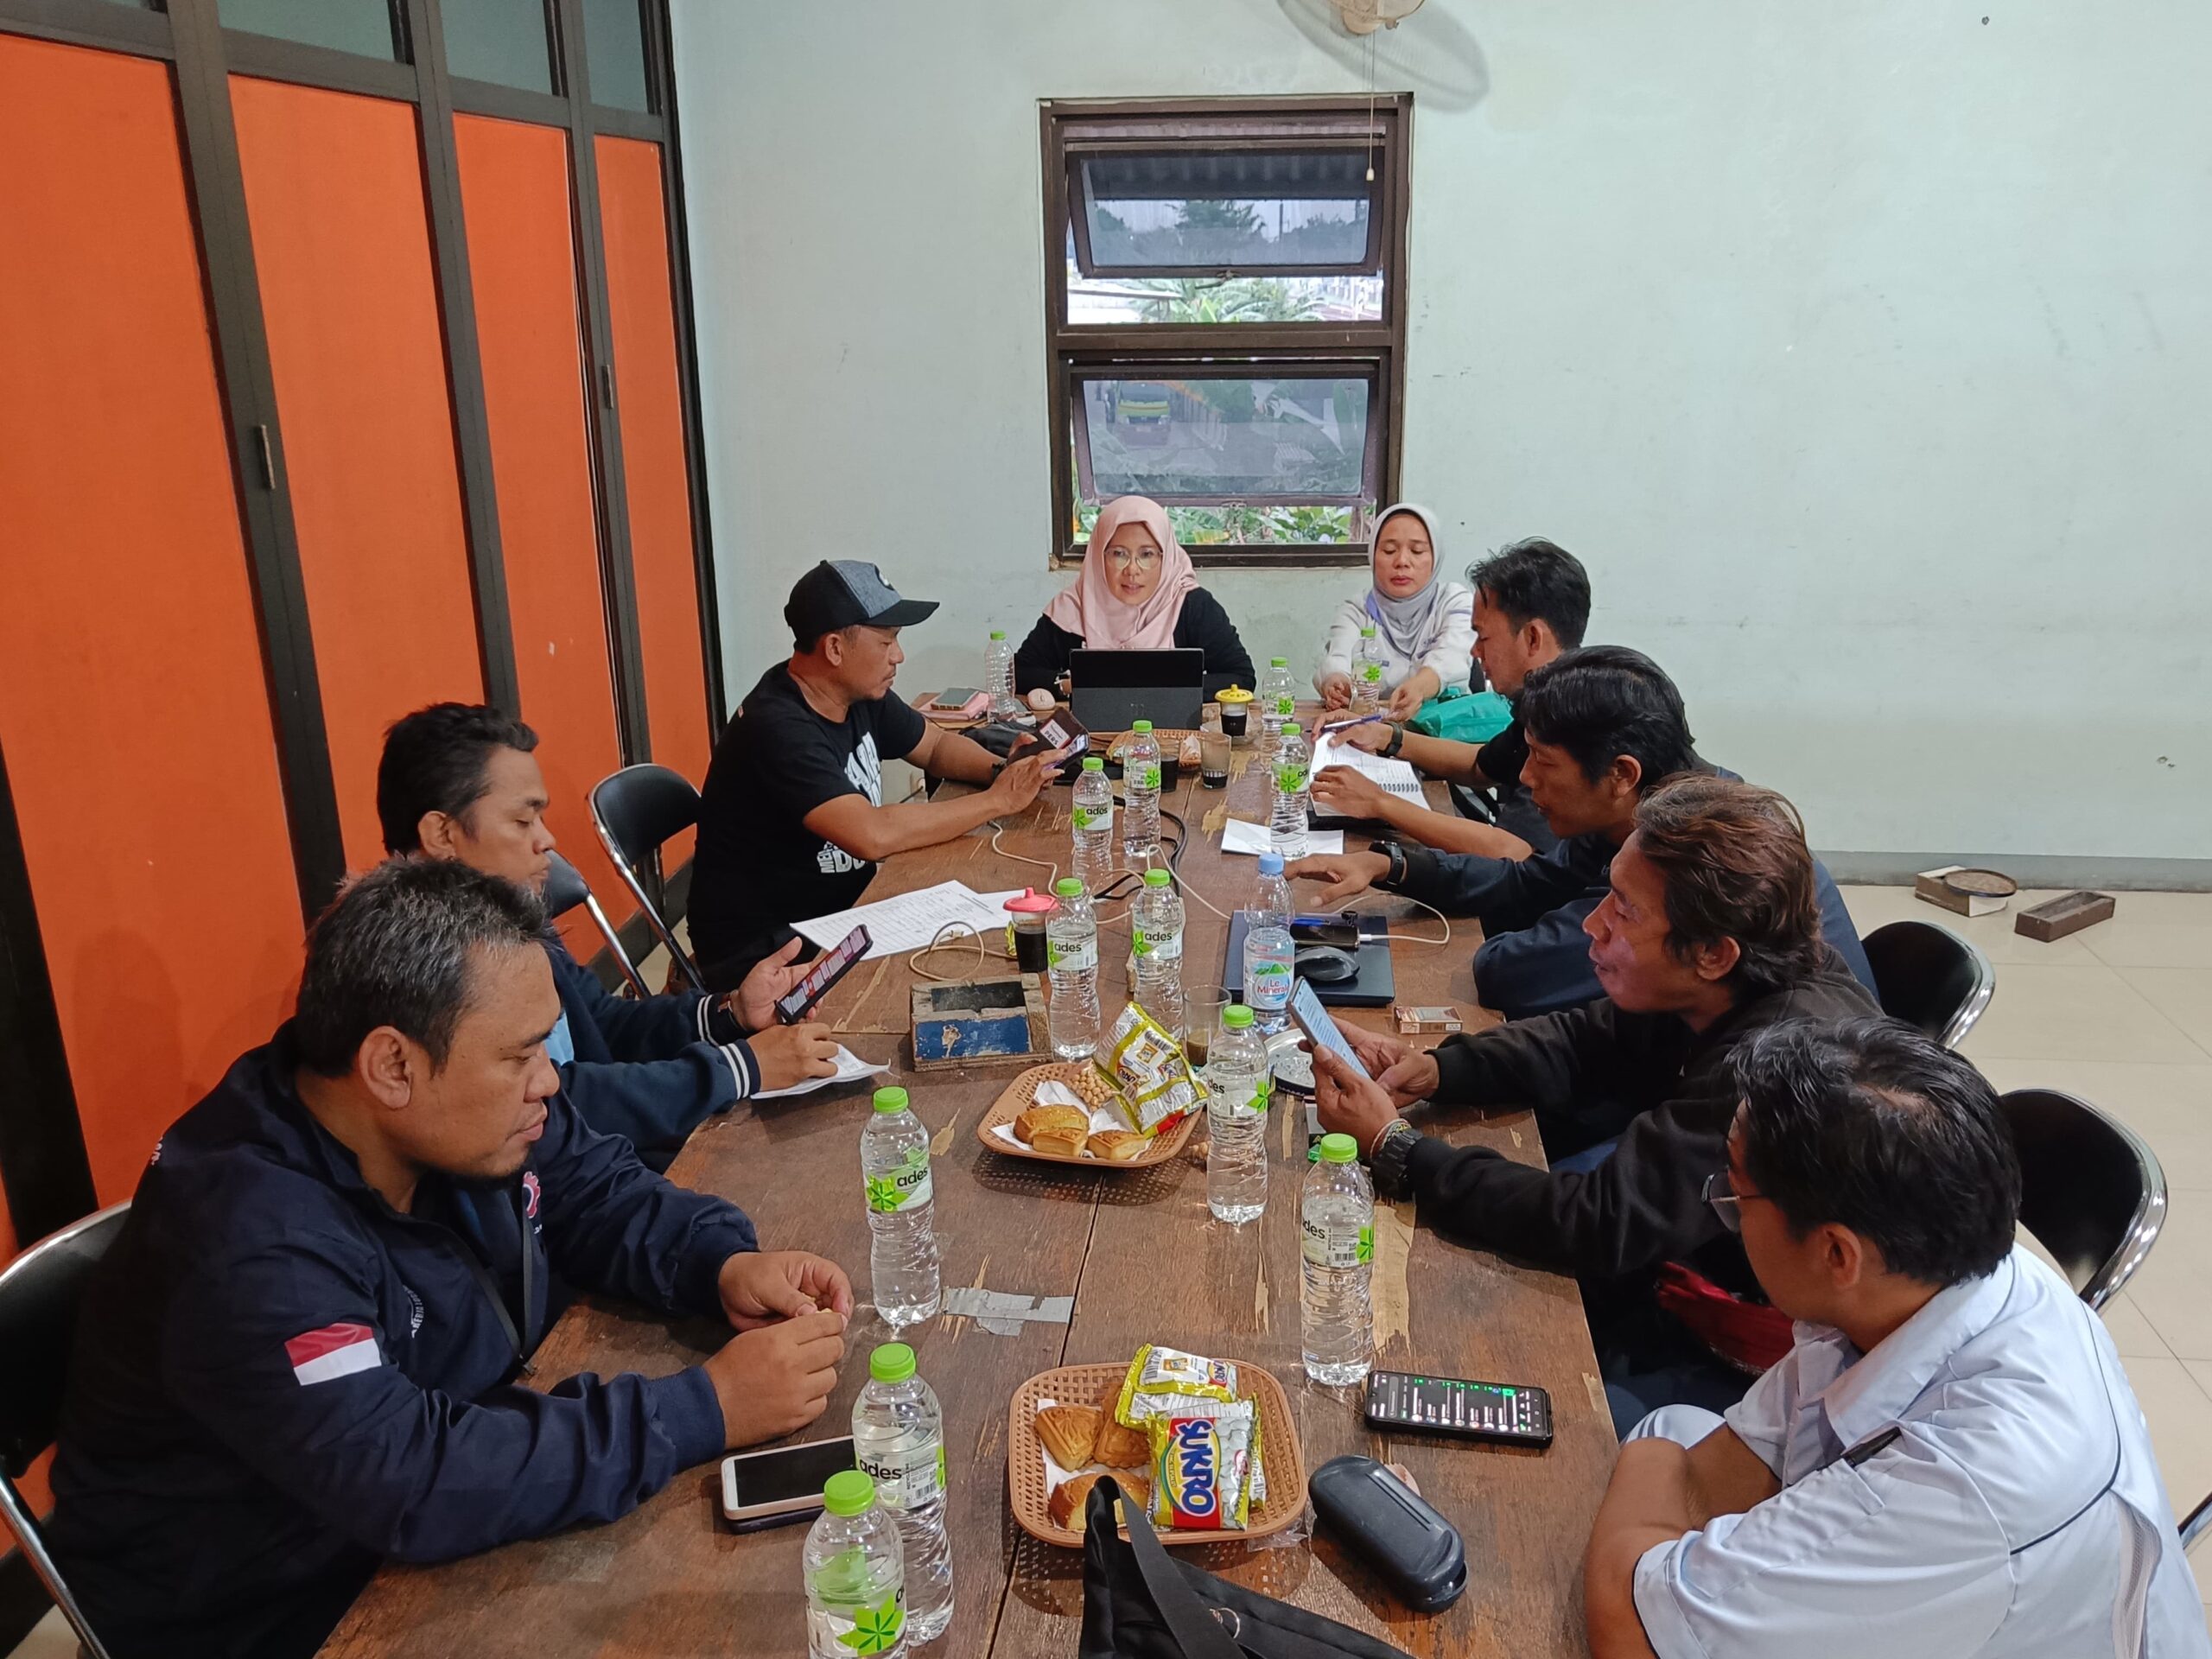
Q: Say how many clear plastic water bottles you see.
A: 14